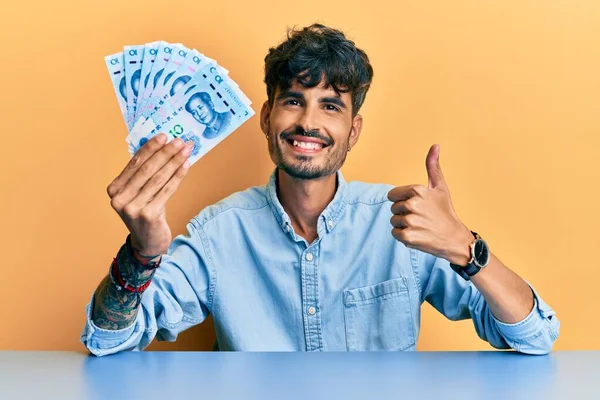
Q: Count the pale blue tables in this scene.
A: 1